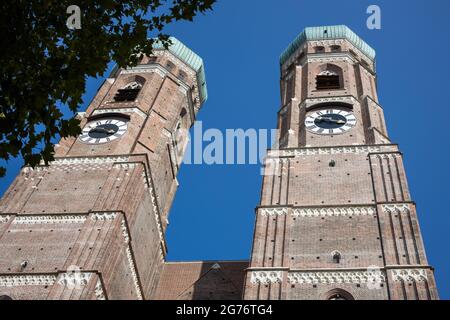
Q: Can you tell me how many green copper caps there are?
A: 2